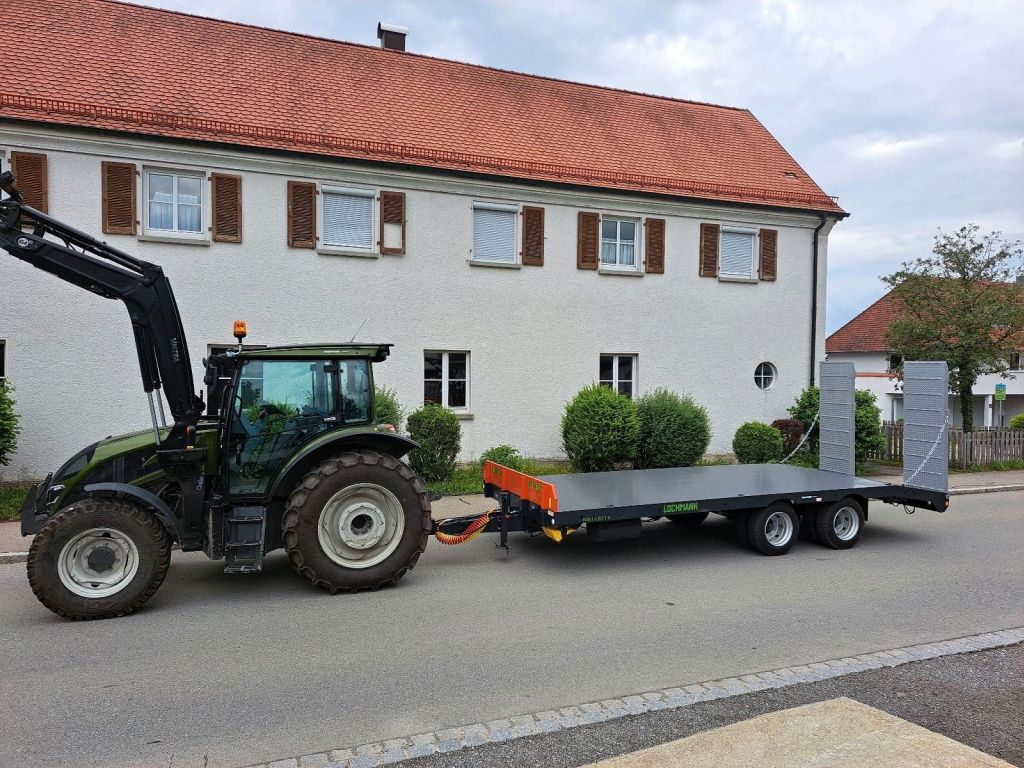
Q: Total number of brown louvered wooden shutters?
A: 10